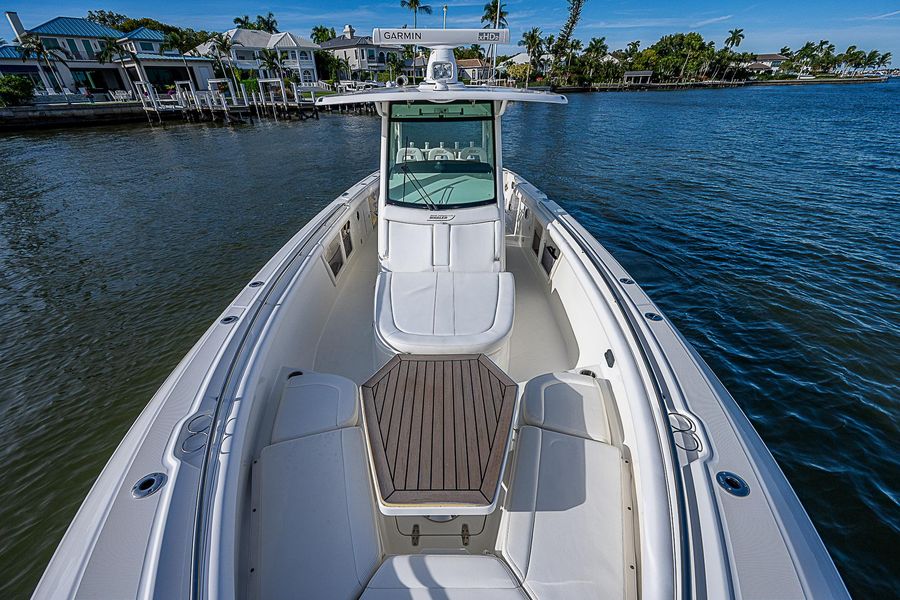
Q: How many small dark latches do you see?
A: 2